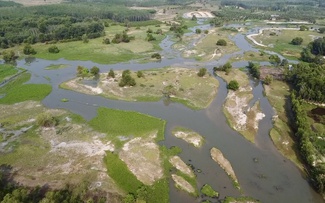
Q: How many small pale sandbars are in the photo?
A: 4